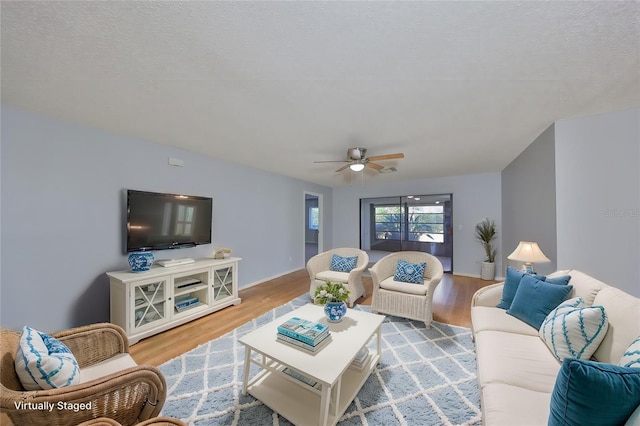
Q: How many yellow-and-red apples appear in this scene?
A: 0